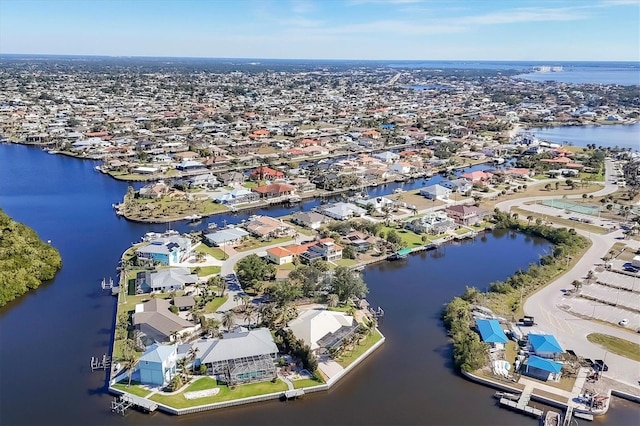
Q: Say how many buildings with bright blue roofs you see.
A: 3